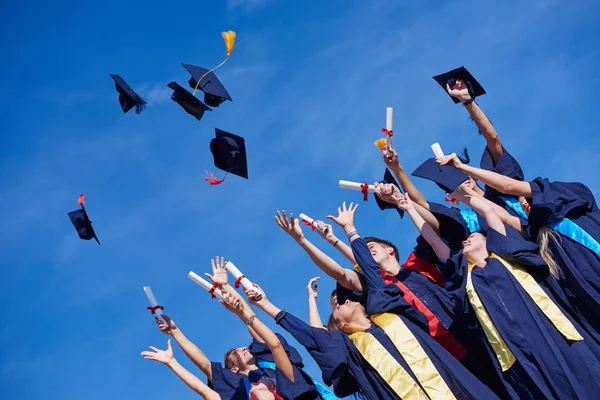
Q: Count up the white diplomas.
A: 7